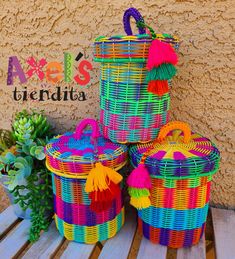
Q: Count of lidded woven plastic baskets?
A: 3